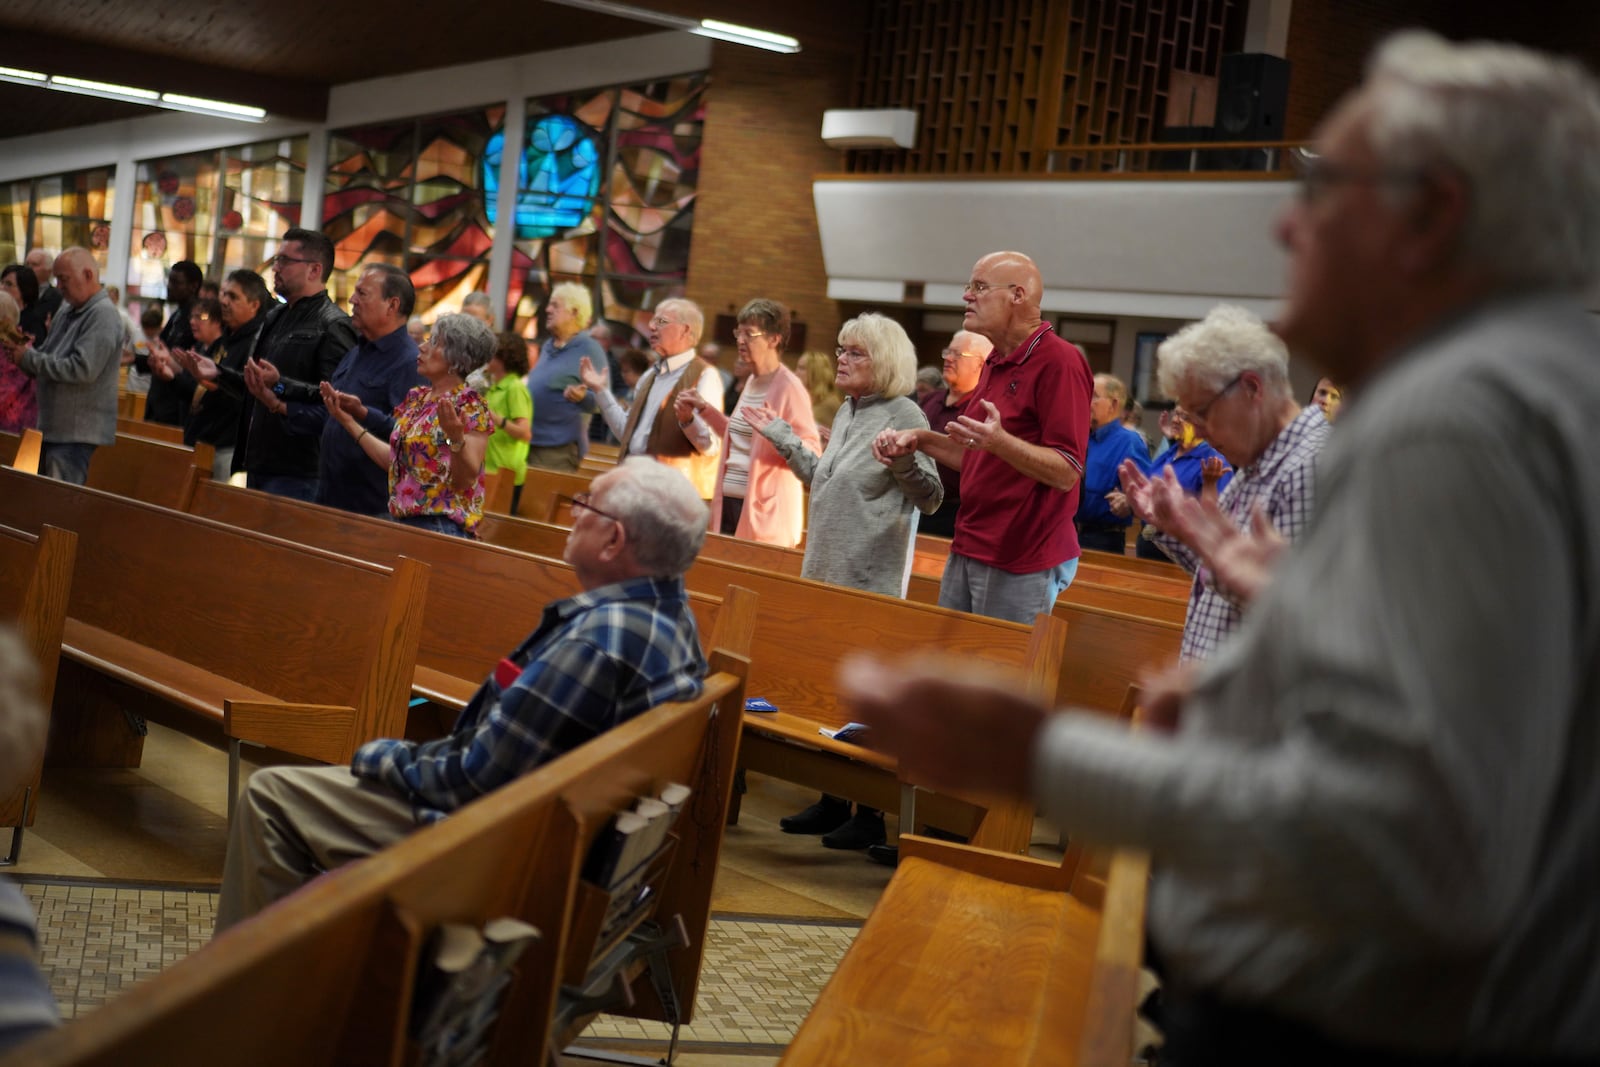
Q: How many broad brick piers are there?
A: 1